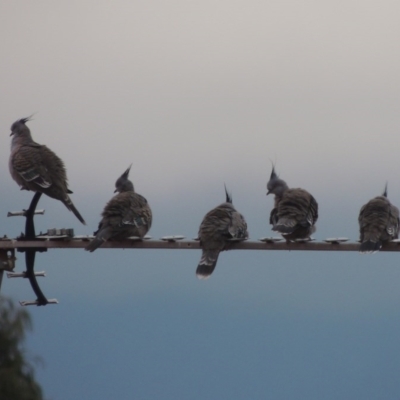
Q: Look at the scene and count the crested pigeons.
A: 5